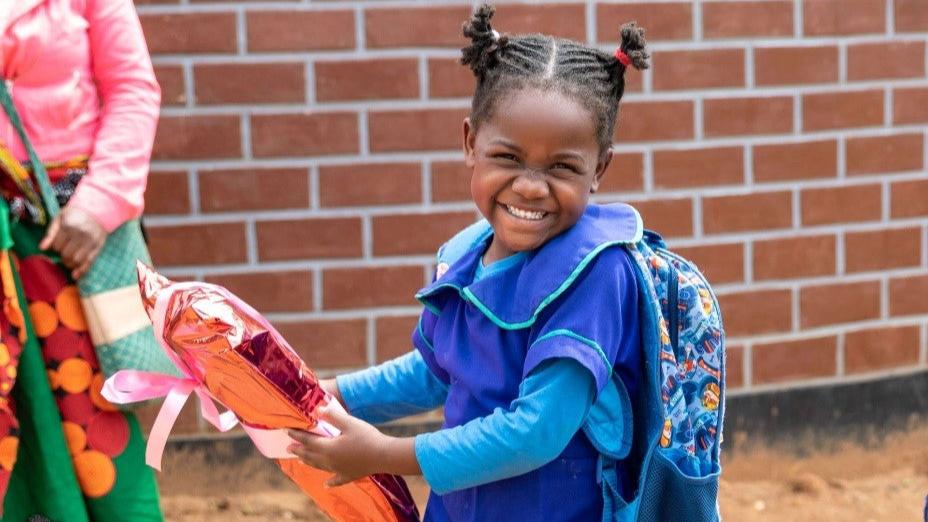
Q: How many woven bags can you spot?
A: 1